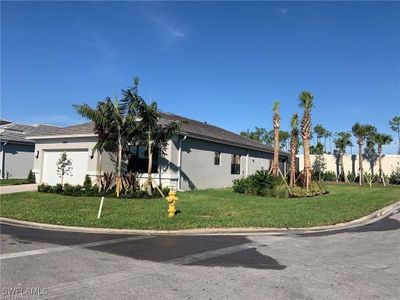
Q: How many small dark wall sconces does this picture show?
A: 2